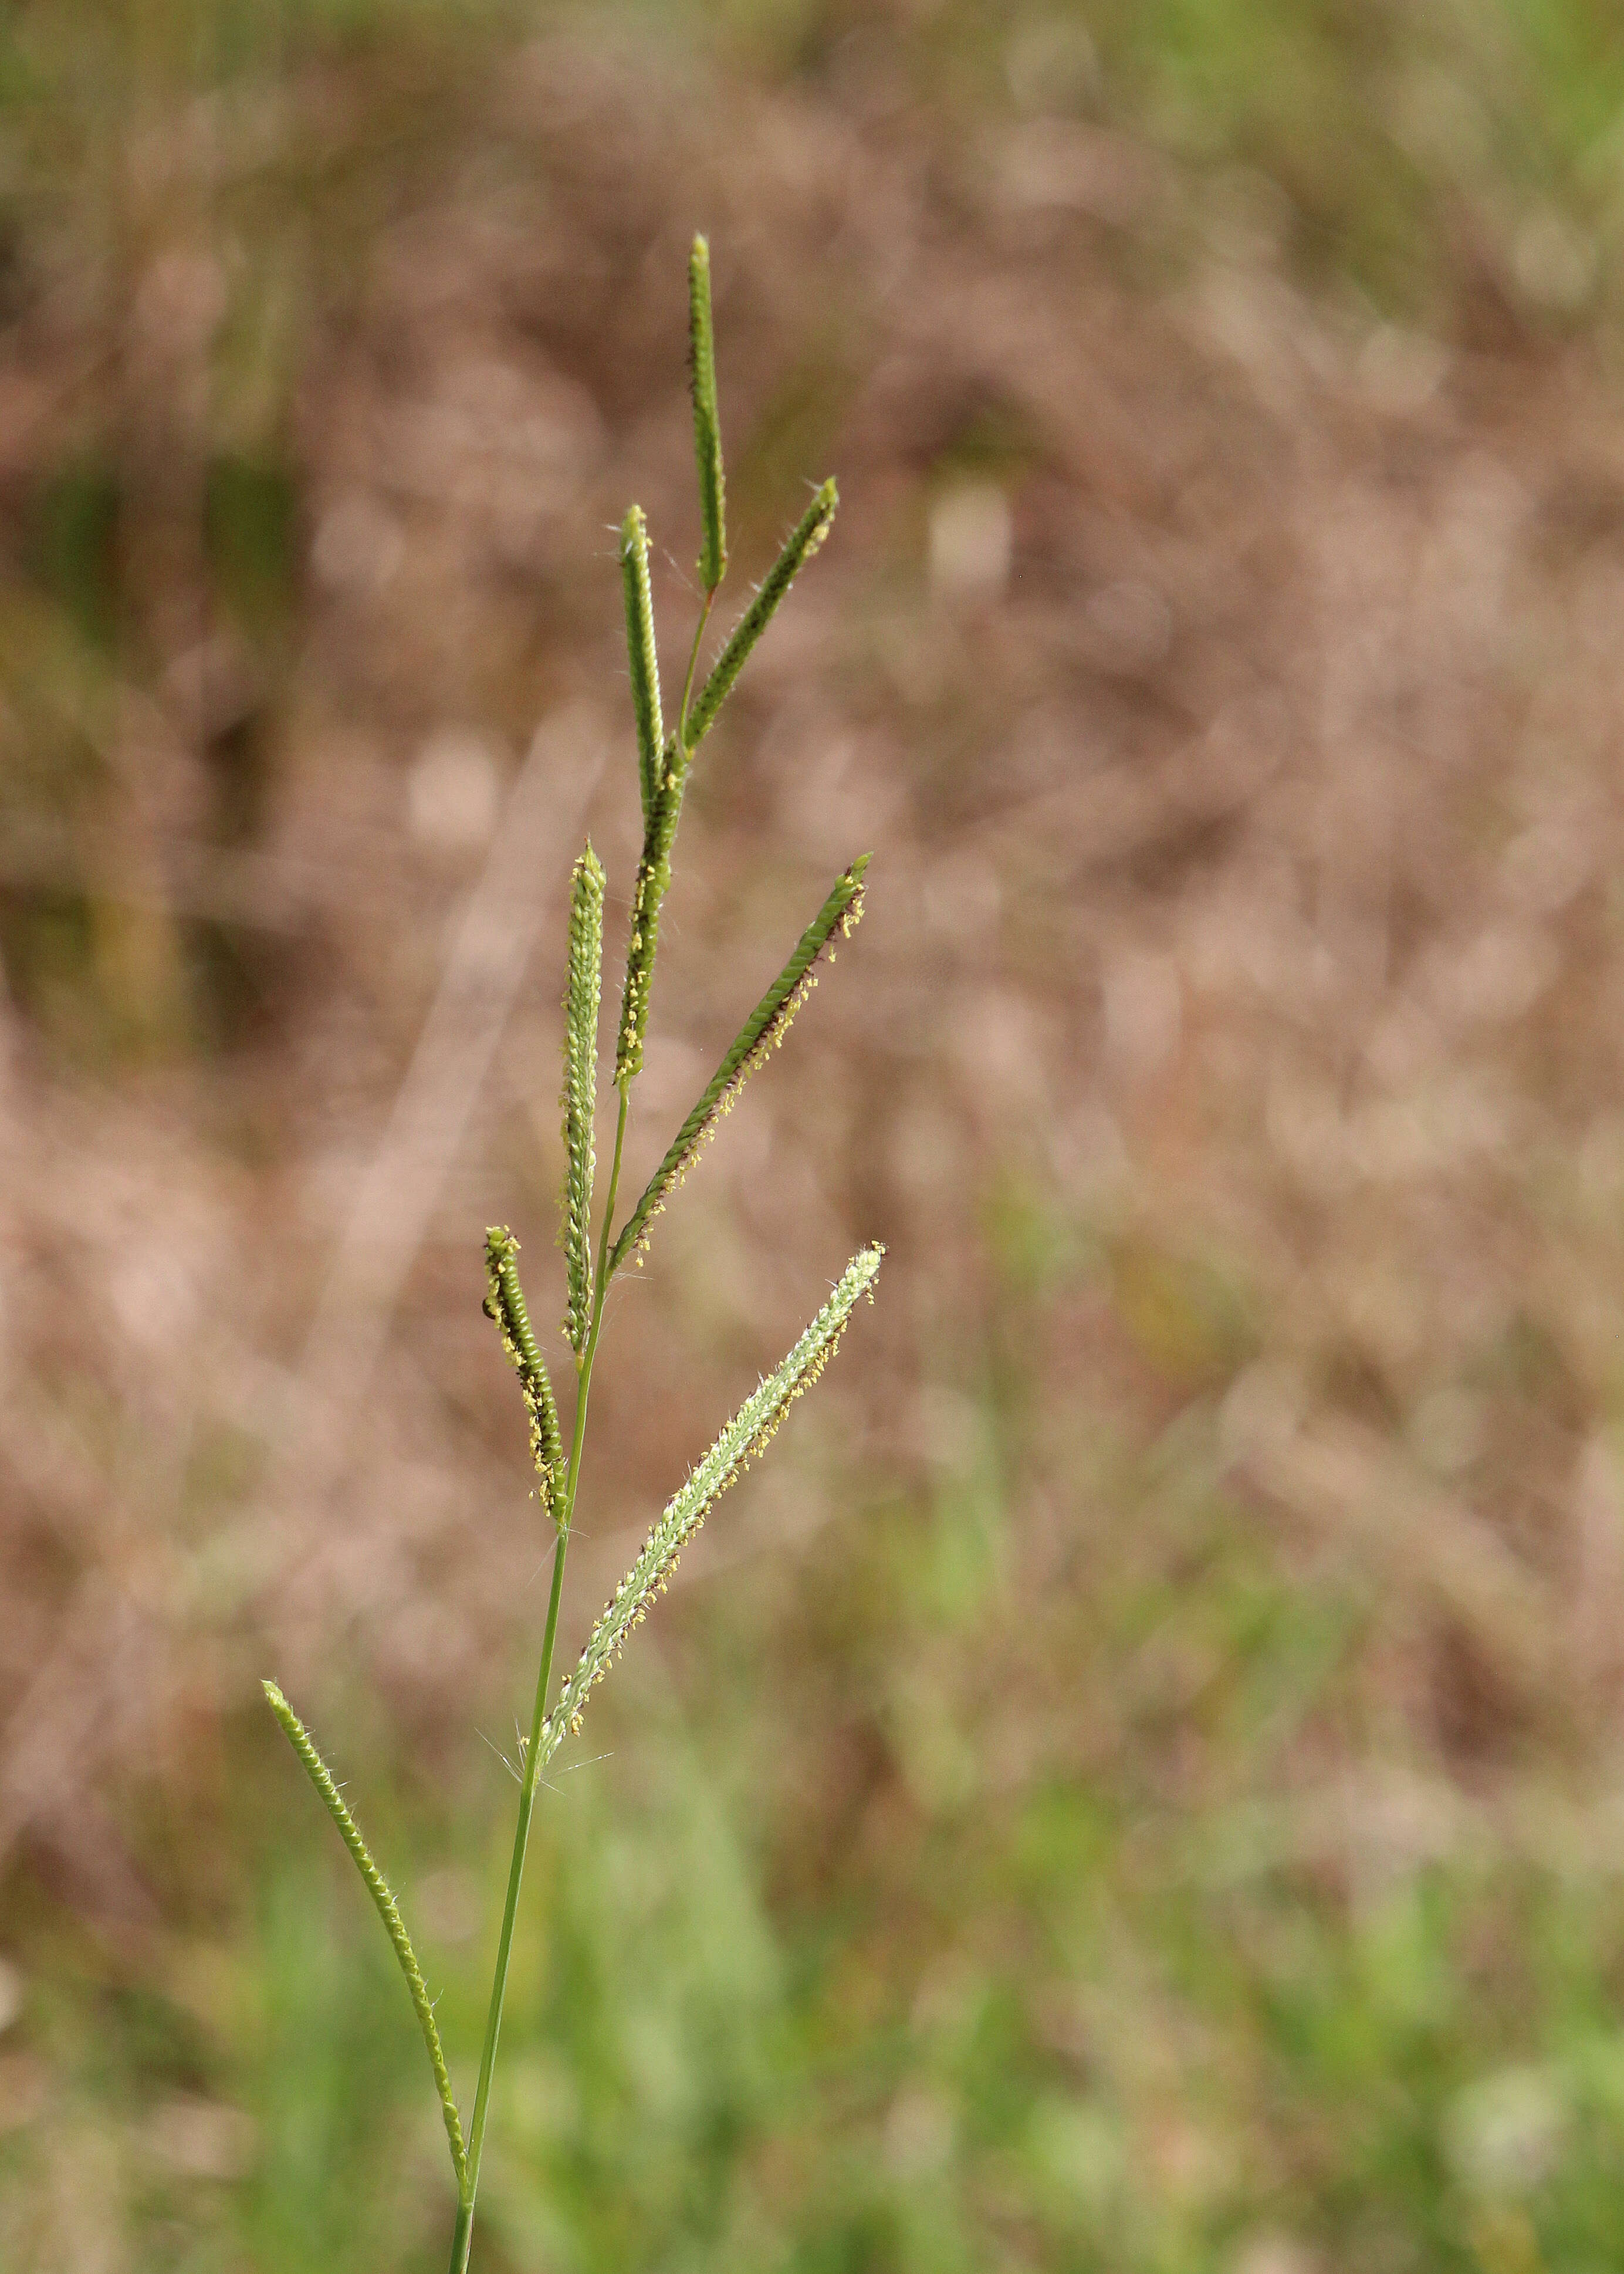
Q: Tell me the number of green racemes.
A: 9